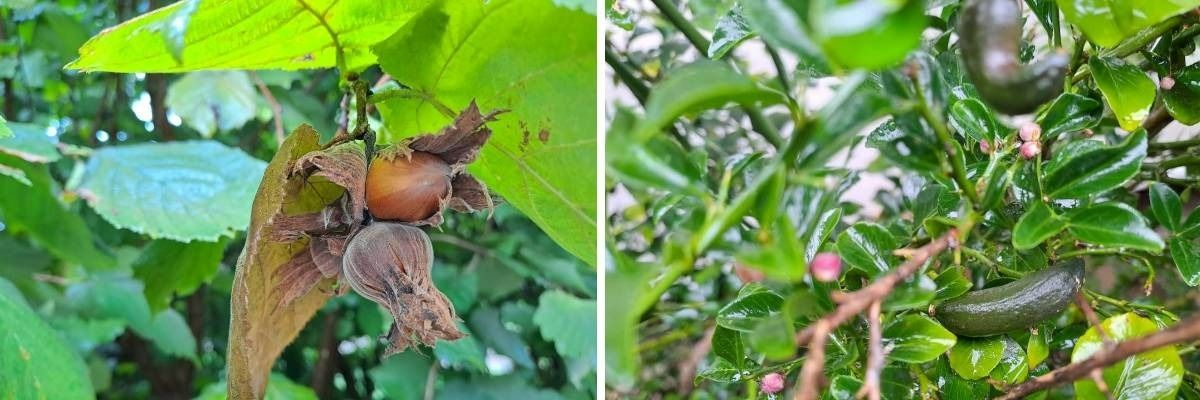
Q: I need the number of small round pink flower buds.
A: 6